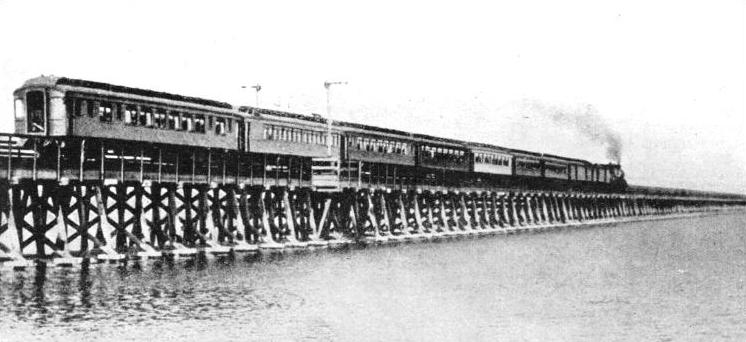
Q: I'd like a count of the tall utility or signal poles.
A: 2